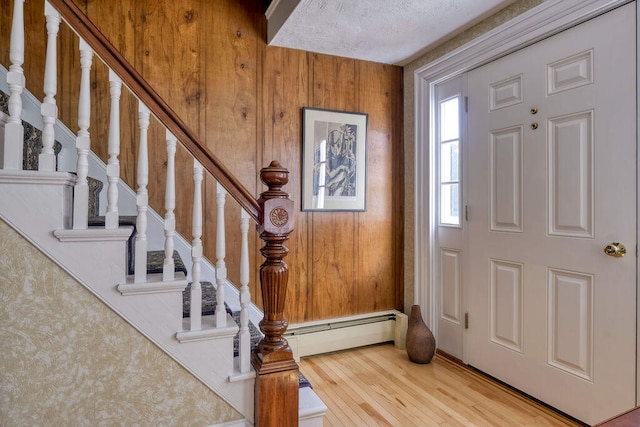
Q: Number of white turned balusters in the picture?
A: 9